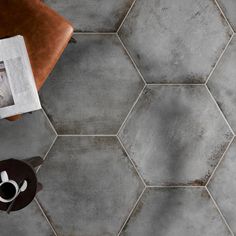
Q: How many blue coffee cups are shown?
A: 0